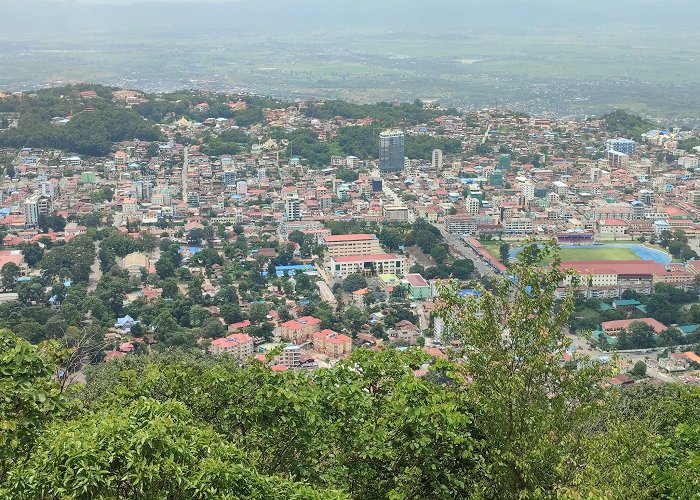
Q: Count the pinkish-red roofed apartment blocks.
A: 3